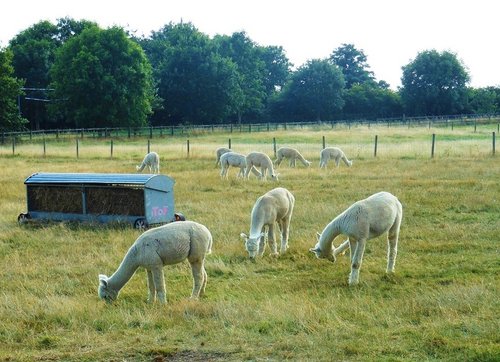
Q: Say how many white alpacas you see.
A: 9